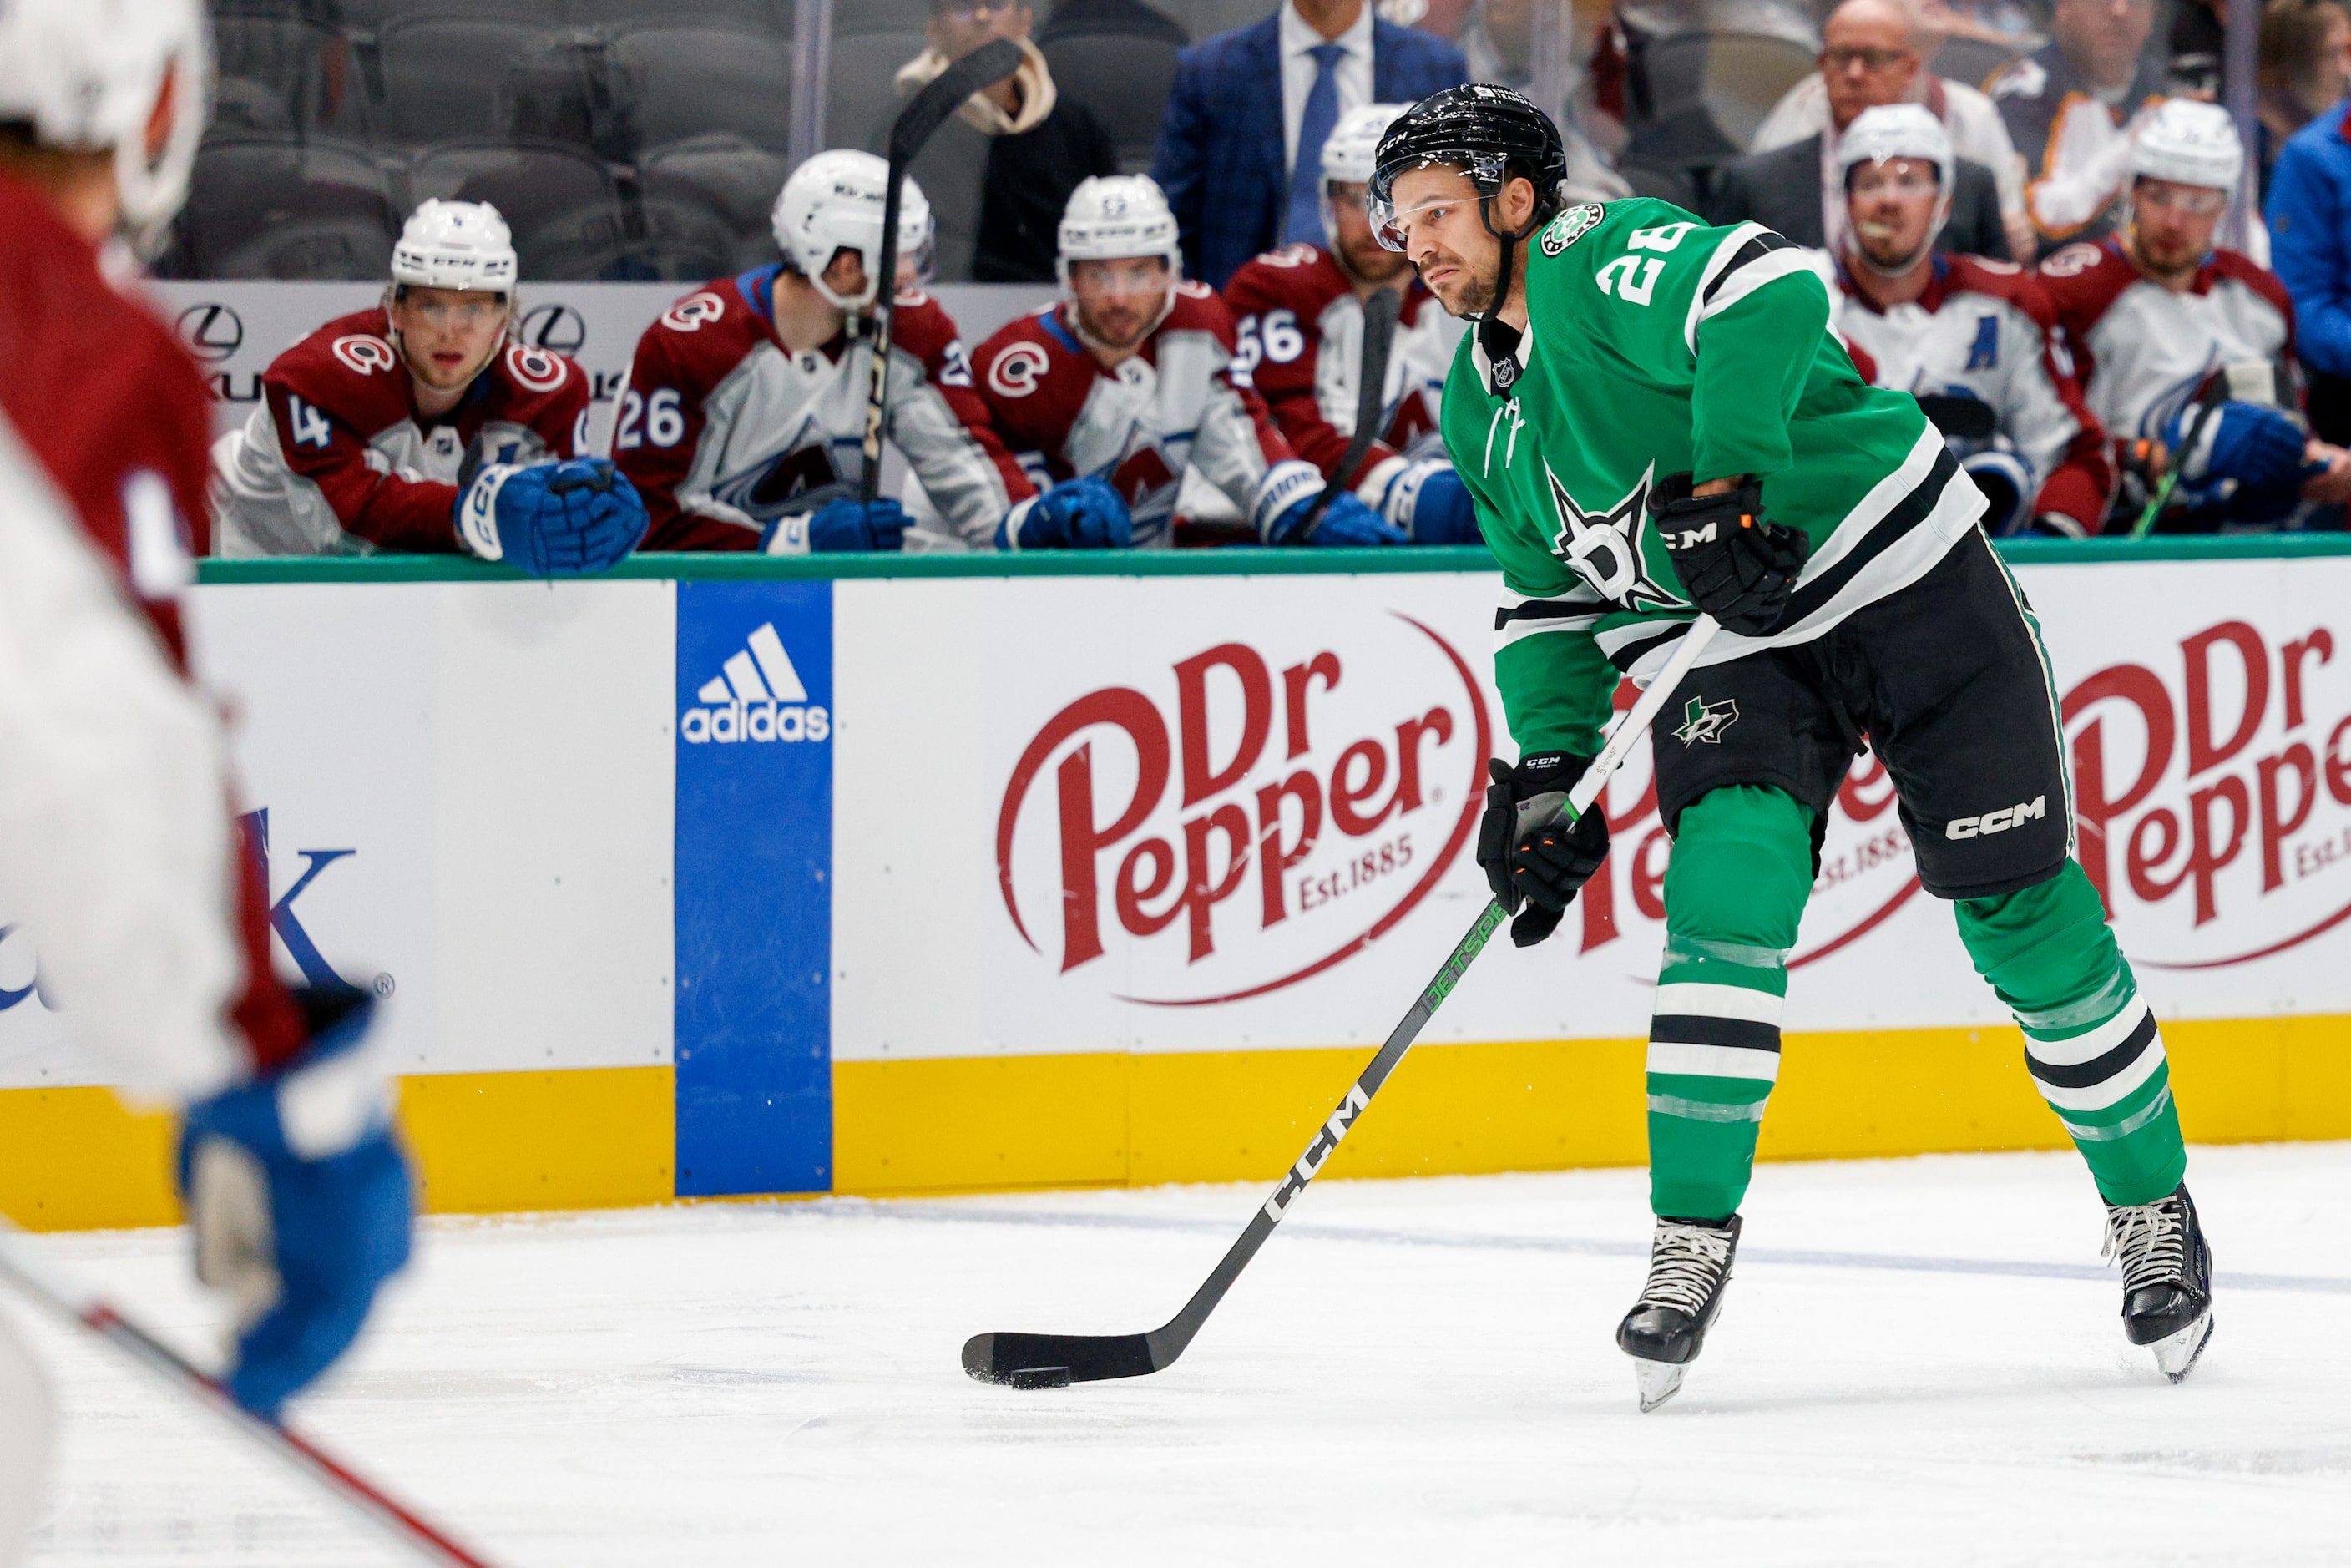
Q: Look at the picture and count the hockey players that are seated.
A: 6